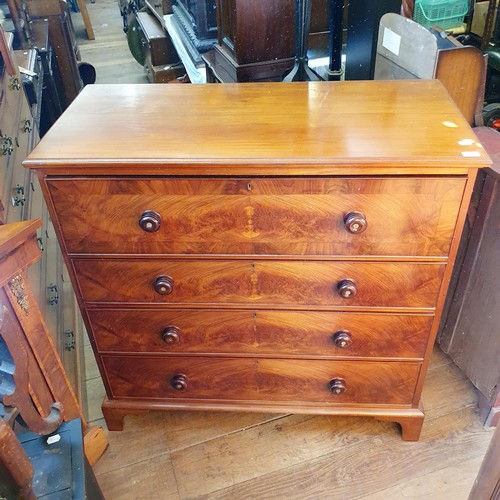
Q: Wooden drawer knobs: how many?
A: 8